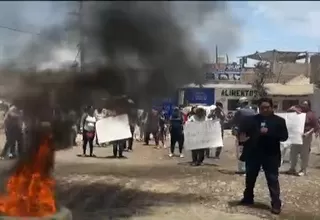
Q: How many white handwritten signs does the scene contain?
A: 3